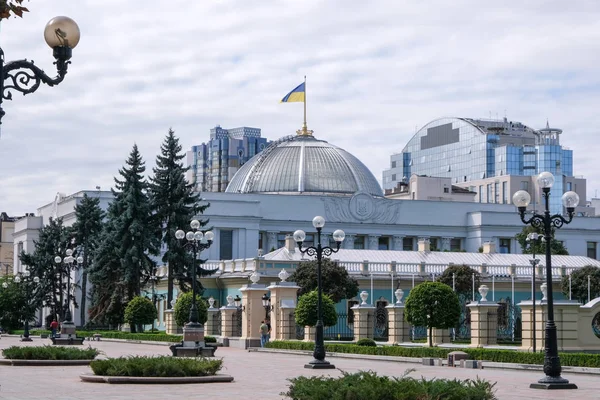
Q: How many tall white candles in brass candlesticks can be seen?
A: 0